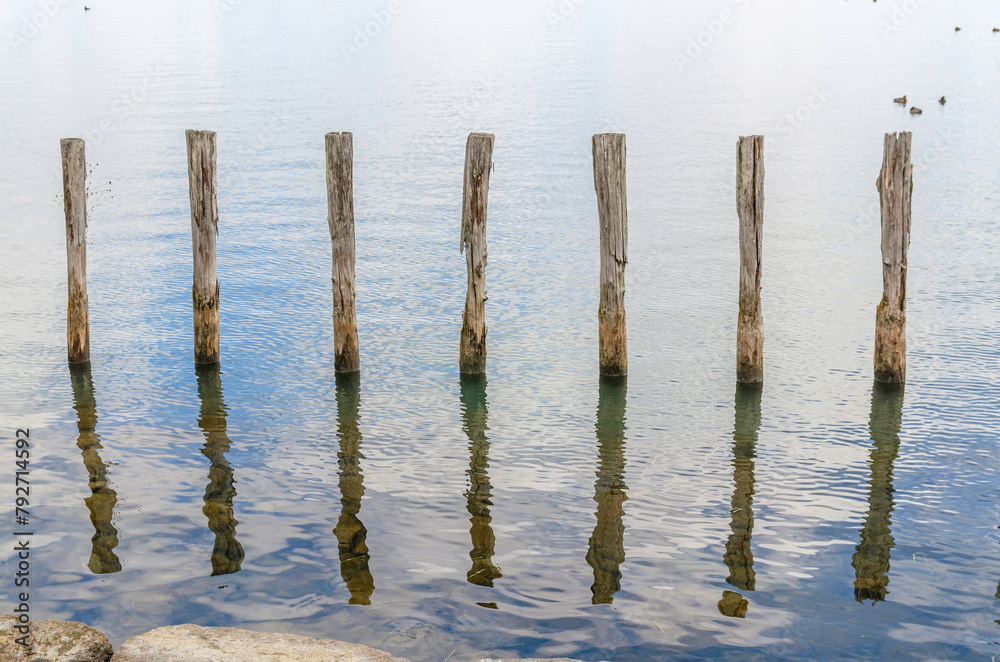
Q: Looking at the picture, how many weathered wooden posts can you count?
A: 7